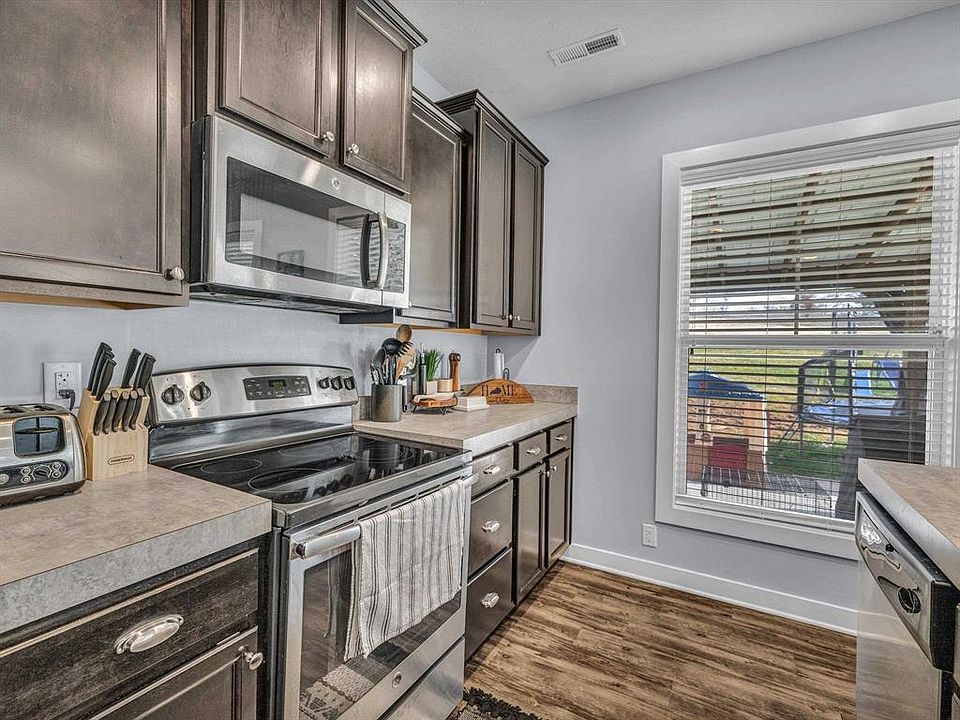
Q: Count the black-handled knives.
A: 11